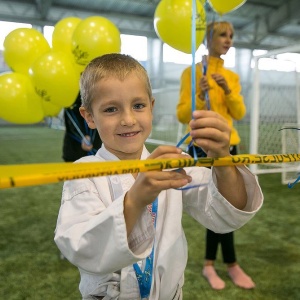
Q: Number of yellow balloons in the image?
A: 8